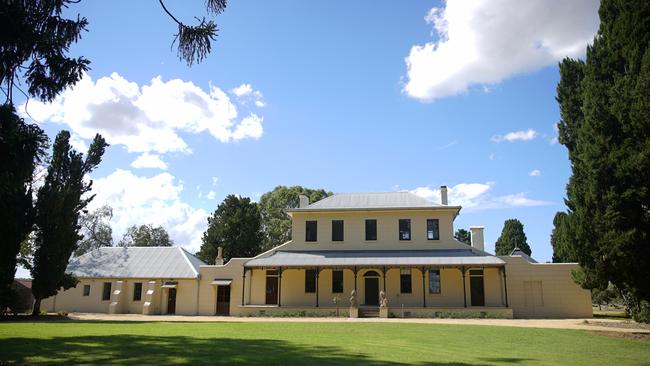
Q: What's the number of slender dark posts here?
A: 8